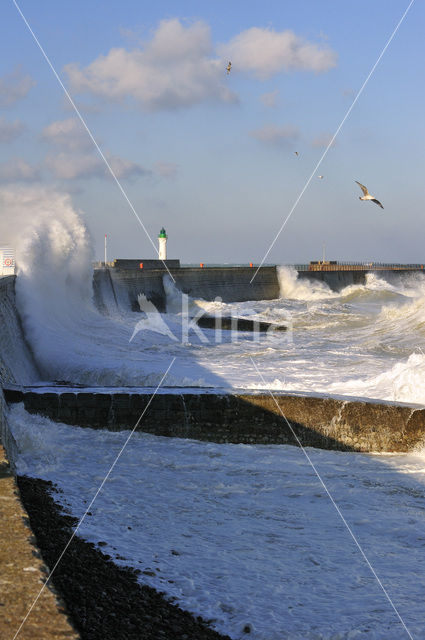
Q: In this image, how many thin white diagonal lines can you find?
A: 4